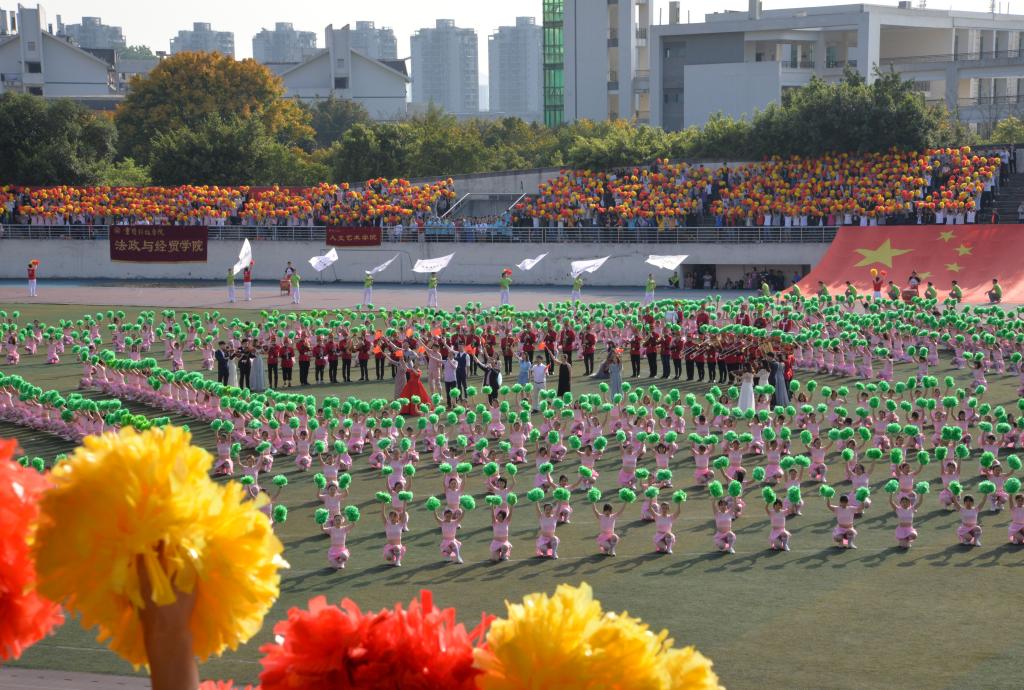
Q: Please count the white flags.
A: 7